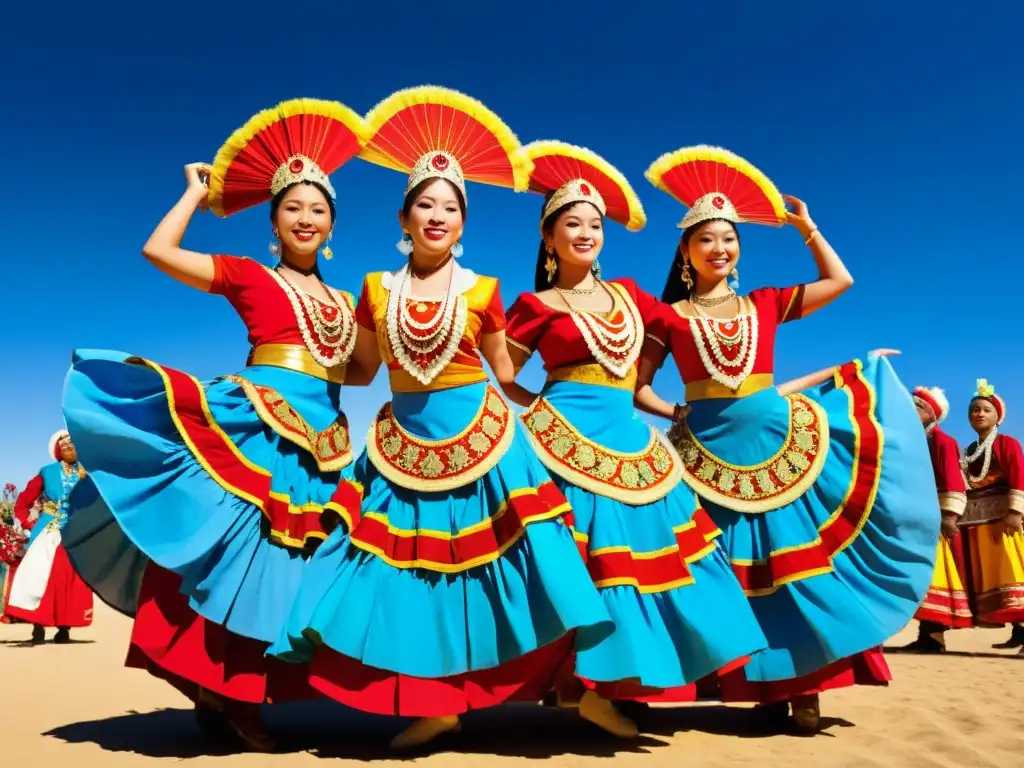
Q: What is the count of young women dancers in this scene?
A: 4